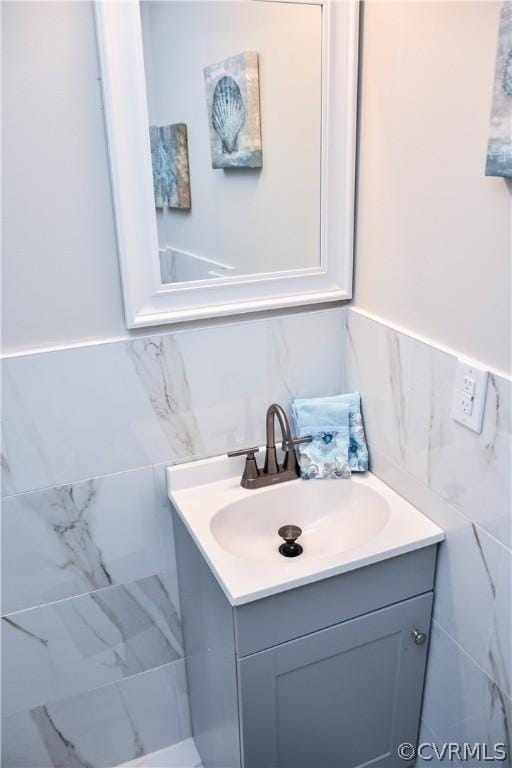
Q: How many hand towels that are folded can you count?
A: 2